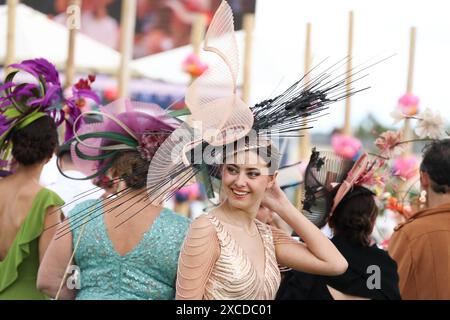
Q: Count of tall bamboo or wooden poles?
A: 8